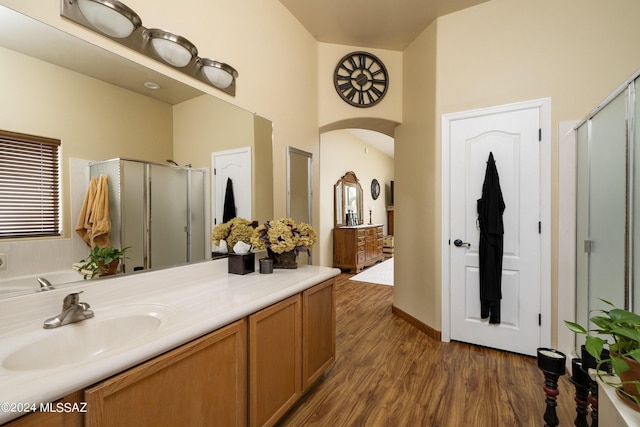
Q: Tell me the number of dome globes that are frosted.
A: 3